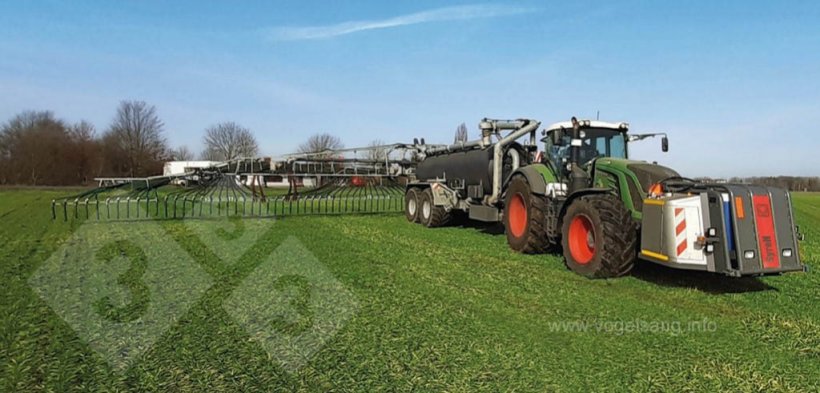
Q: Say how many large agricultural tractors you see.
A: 1